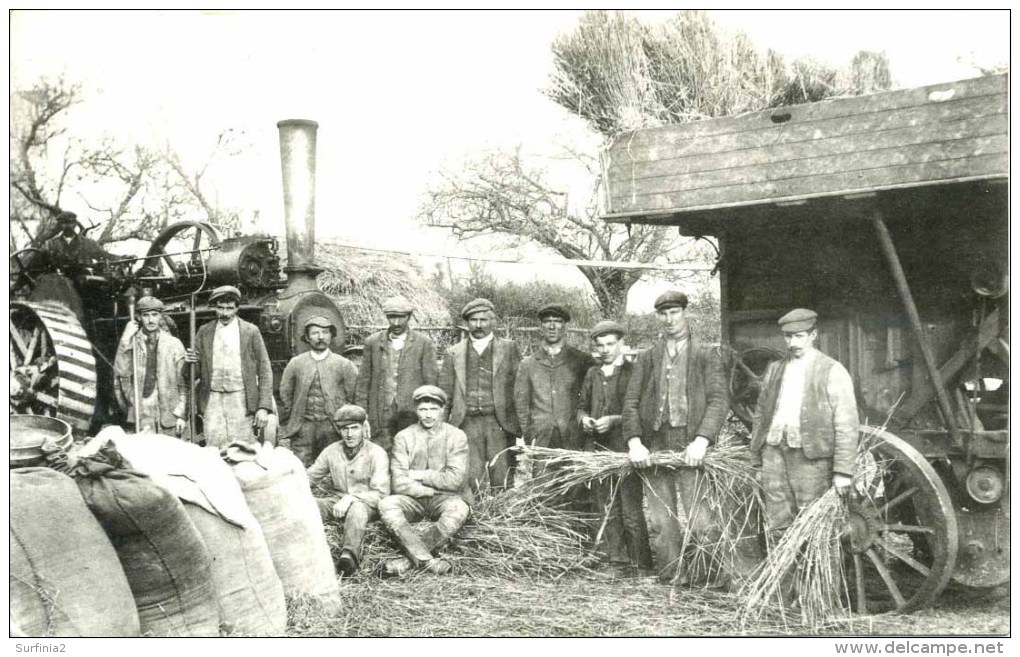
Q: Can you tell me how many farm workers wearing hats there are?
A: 12